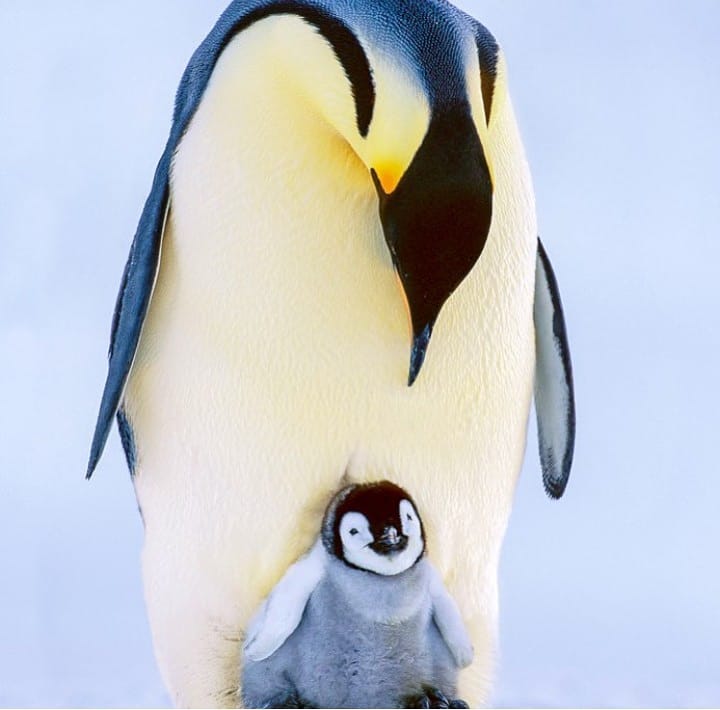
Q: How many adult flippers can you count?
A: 2